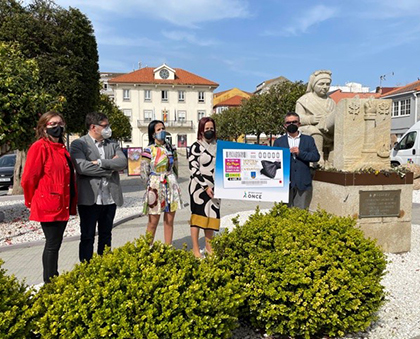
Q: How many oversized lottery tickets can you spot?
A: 1